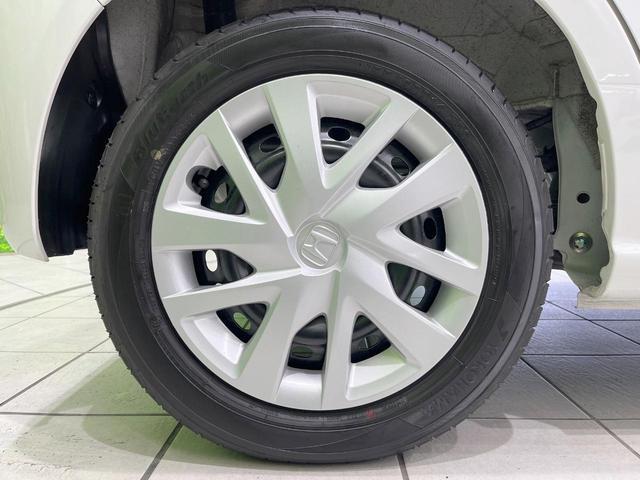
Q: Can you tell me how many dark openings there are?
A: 10